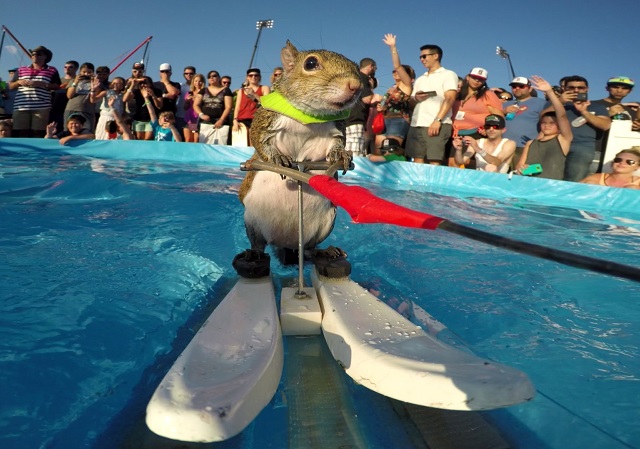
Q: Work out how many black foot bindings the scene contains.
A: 2